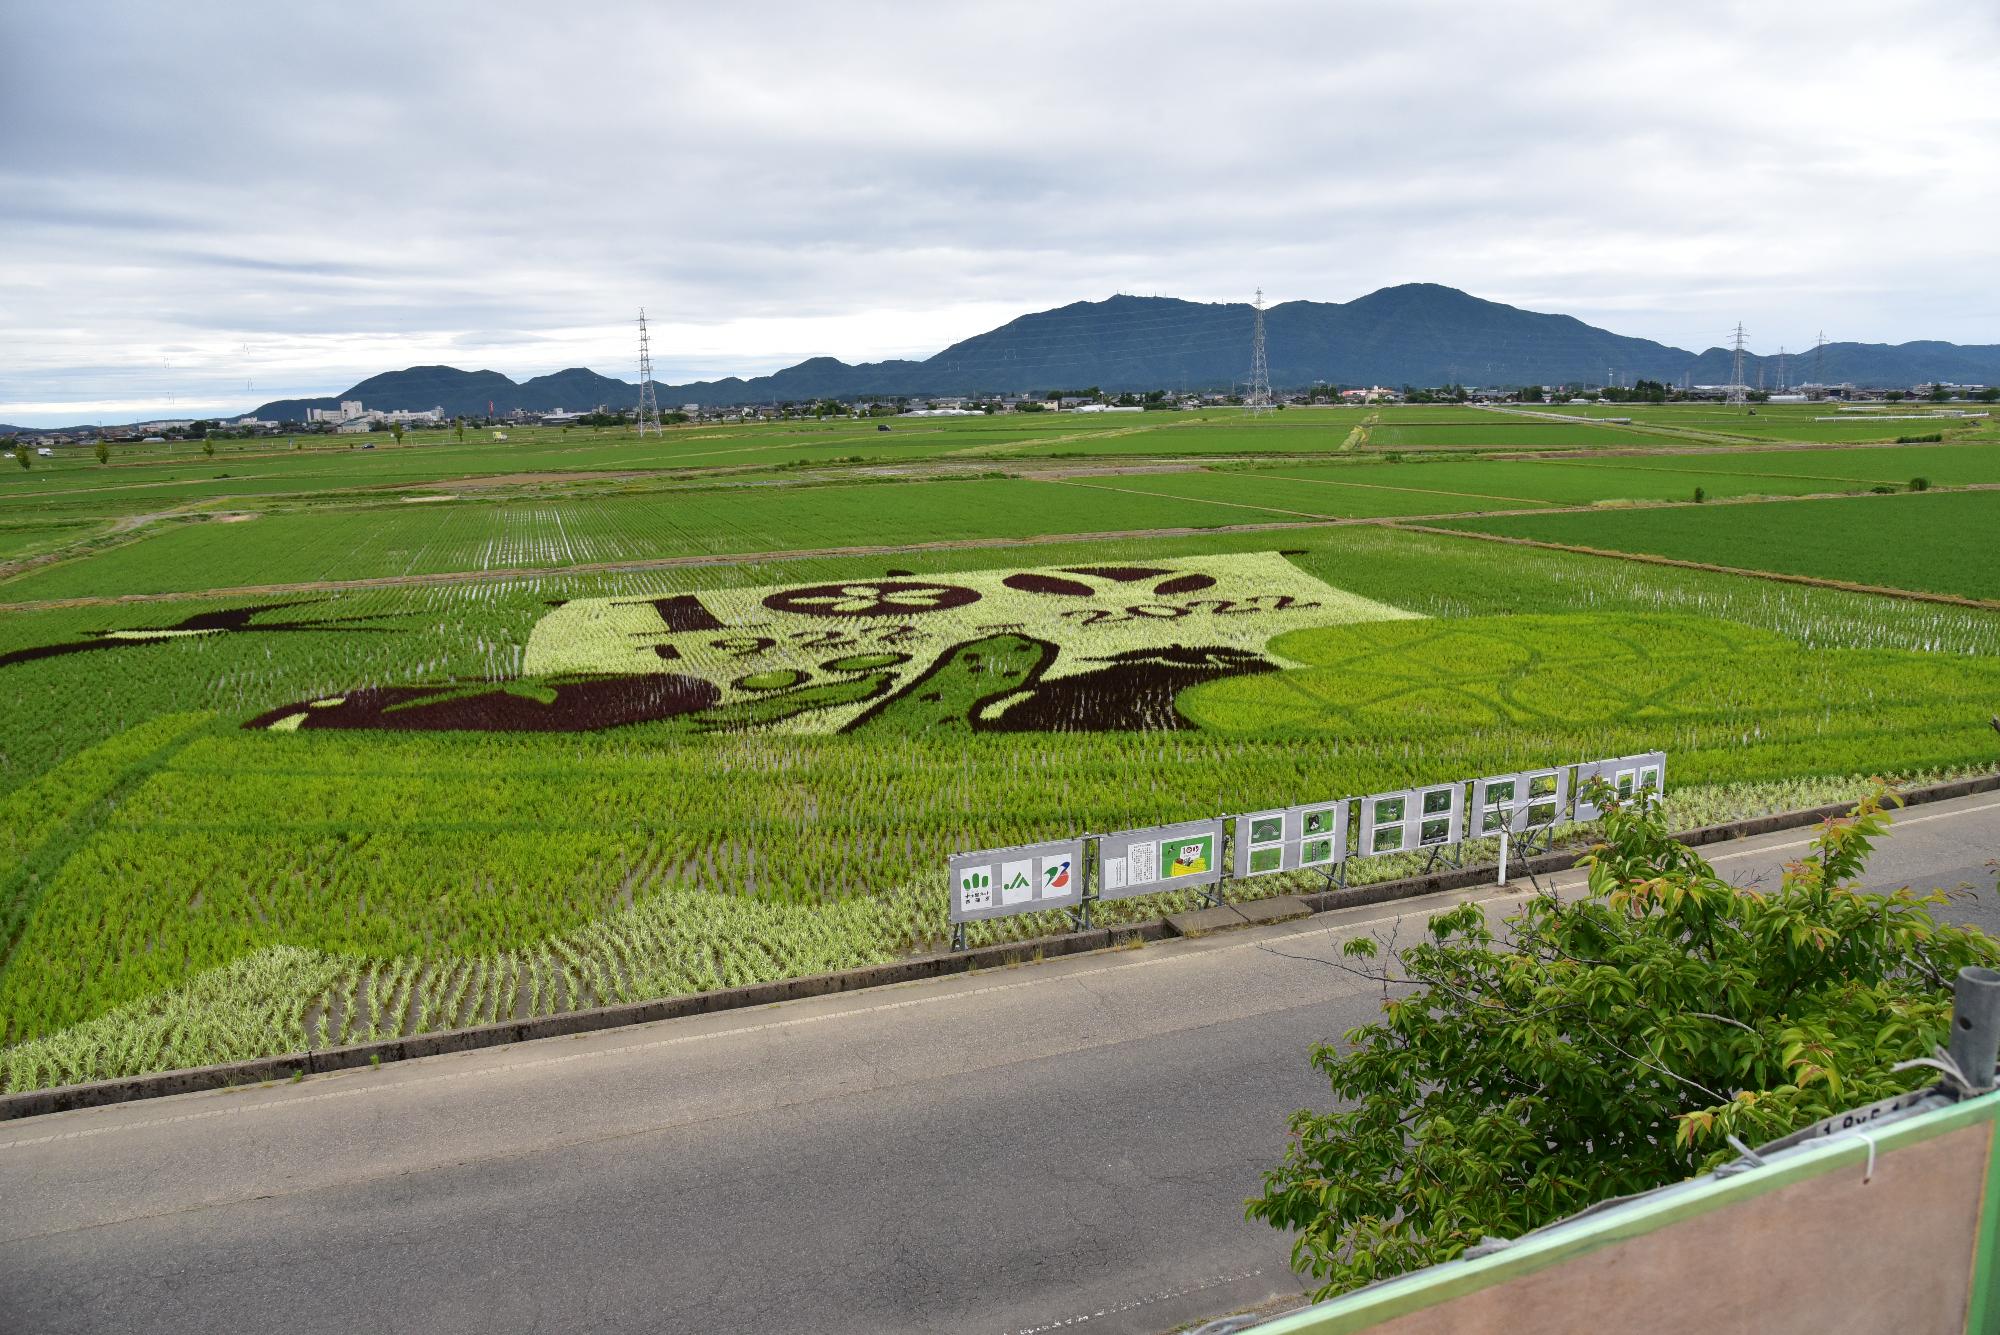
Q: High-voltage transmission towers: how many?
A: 5